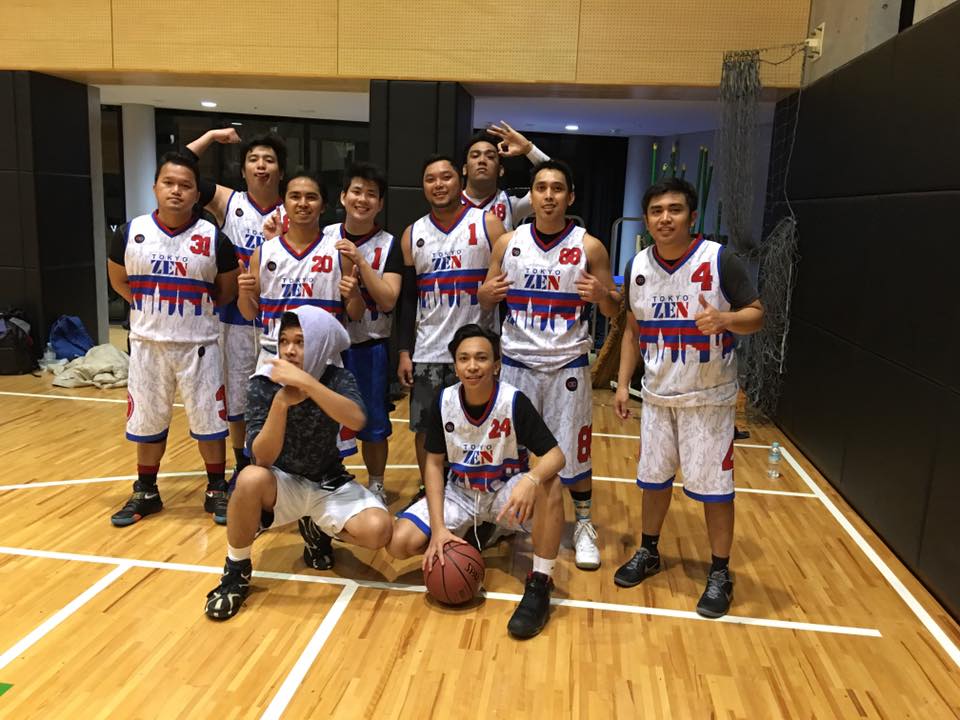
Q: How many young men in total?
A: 10